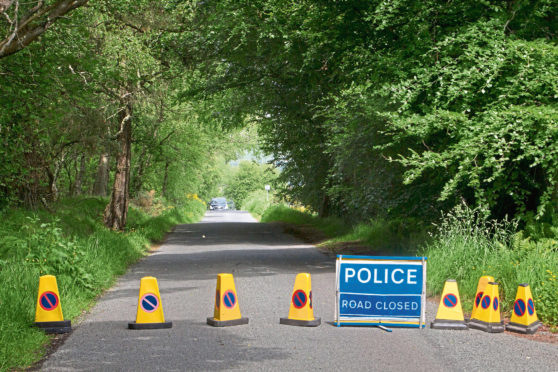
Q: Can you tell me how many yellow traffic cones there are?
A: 8